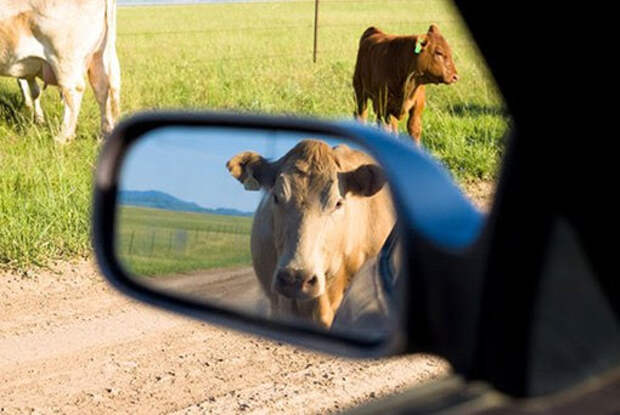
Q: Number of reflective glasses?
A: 1